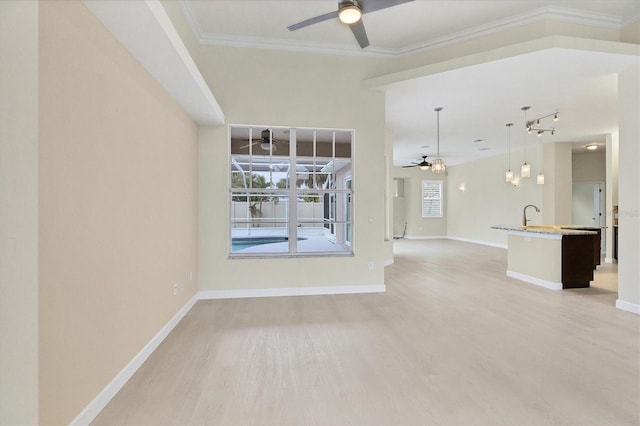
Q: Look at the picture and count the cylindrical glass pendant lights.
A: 3